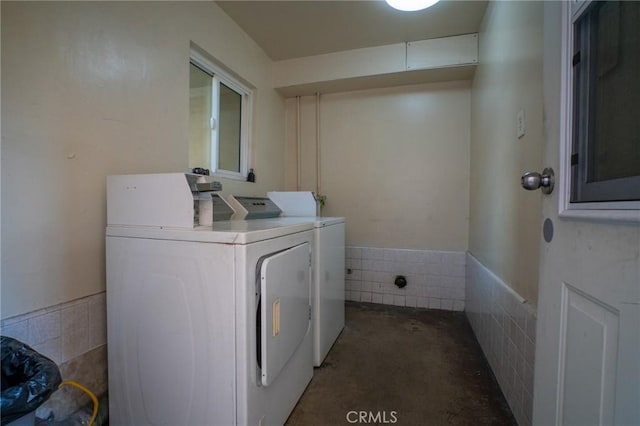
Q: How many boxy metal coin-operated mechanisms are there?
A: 2